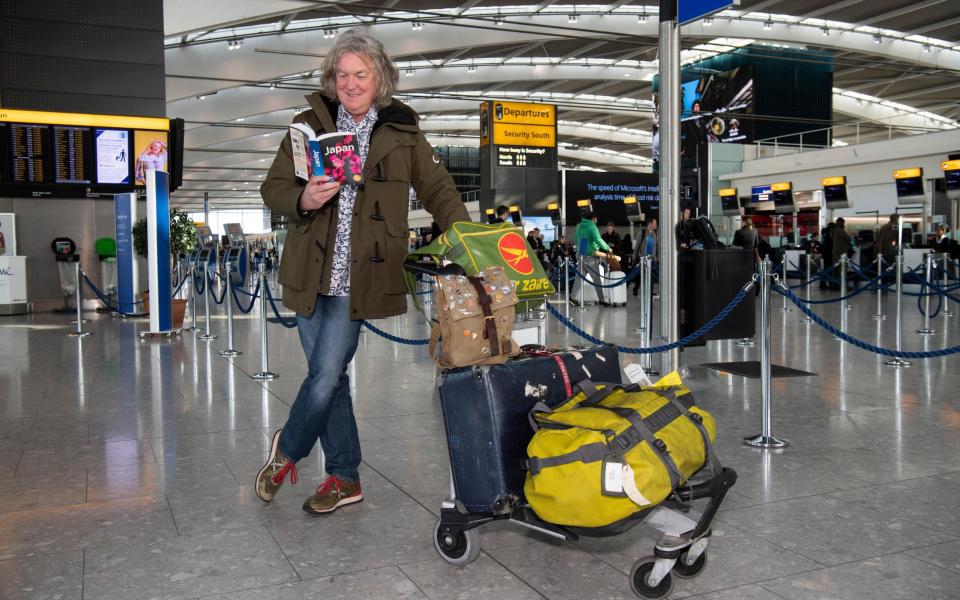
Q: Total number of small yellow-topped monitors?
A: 10